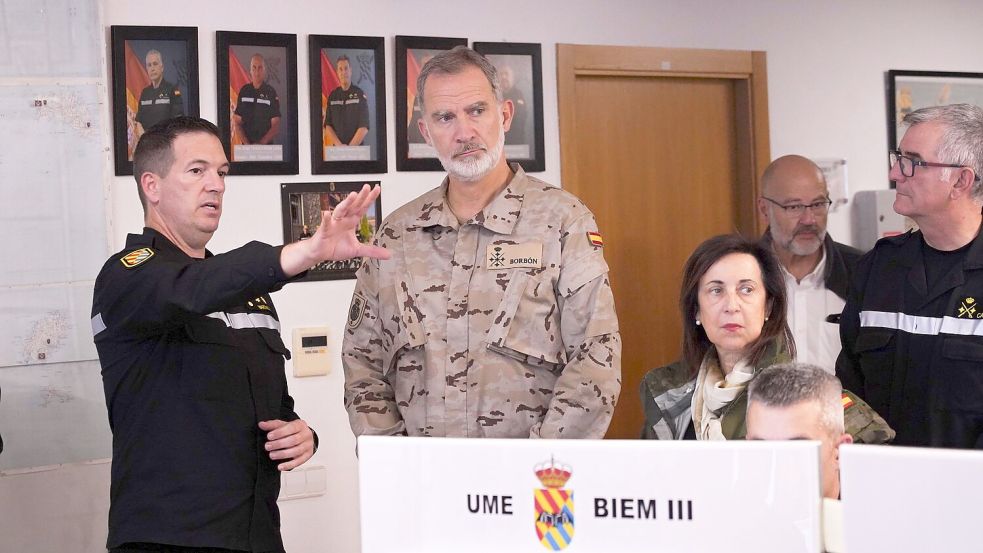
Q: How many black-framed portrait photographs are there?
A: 5